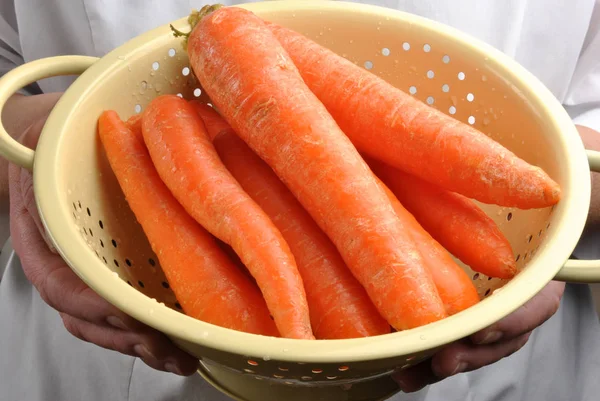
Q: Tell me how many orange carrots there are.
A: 7